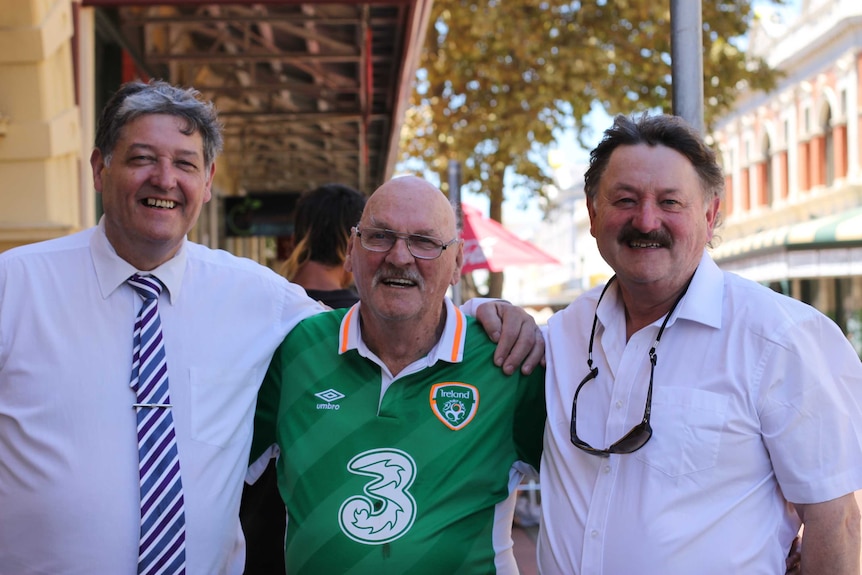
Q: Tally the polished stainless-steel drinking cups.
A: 0